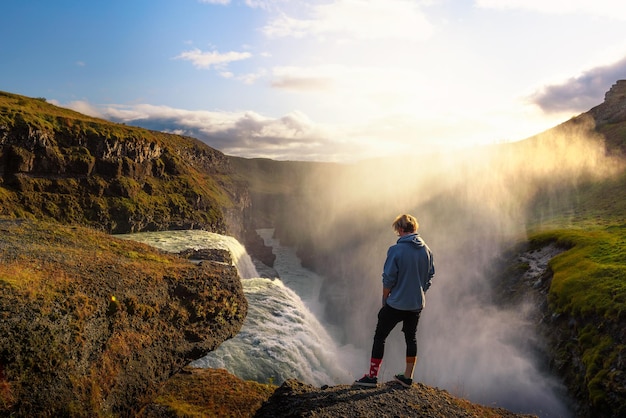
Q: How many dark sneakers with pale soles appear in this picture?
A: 2